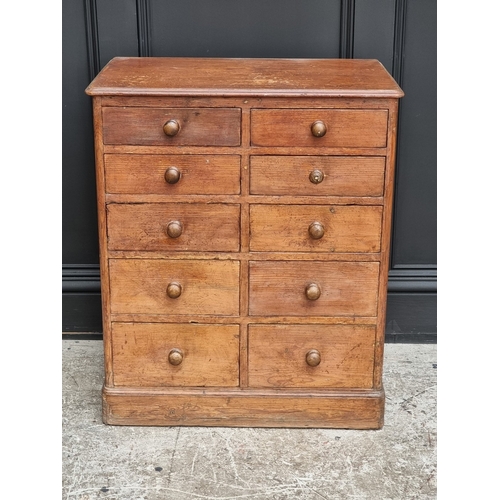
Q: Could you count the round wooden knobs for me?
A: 10